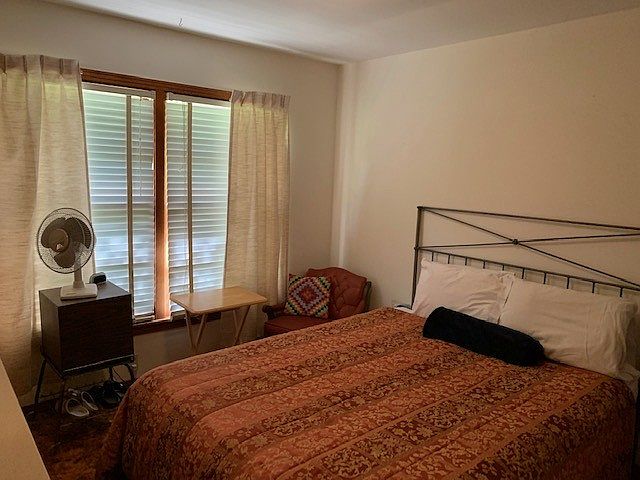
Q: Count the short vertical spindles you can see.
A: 10